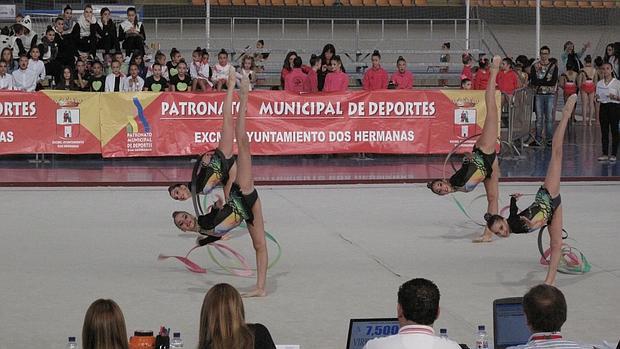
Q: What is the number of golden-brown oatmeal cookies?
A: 0